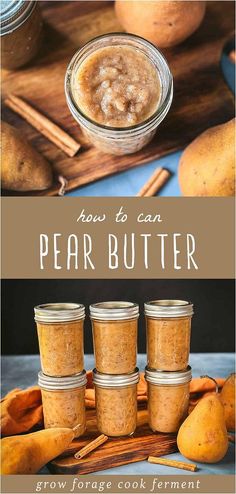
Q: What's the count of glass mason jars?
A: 8